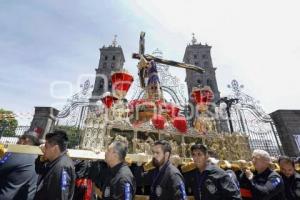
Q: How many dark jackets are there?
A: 7